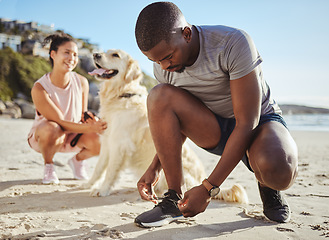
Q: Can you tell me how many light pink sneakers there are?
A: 2